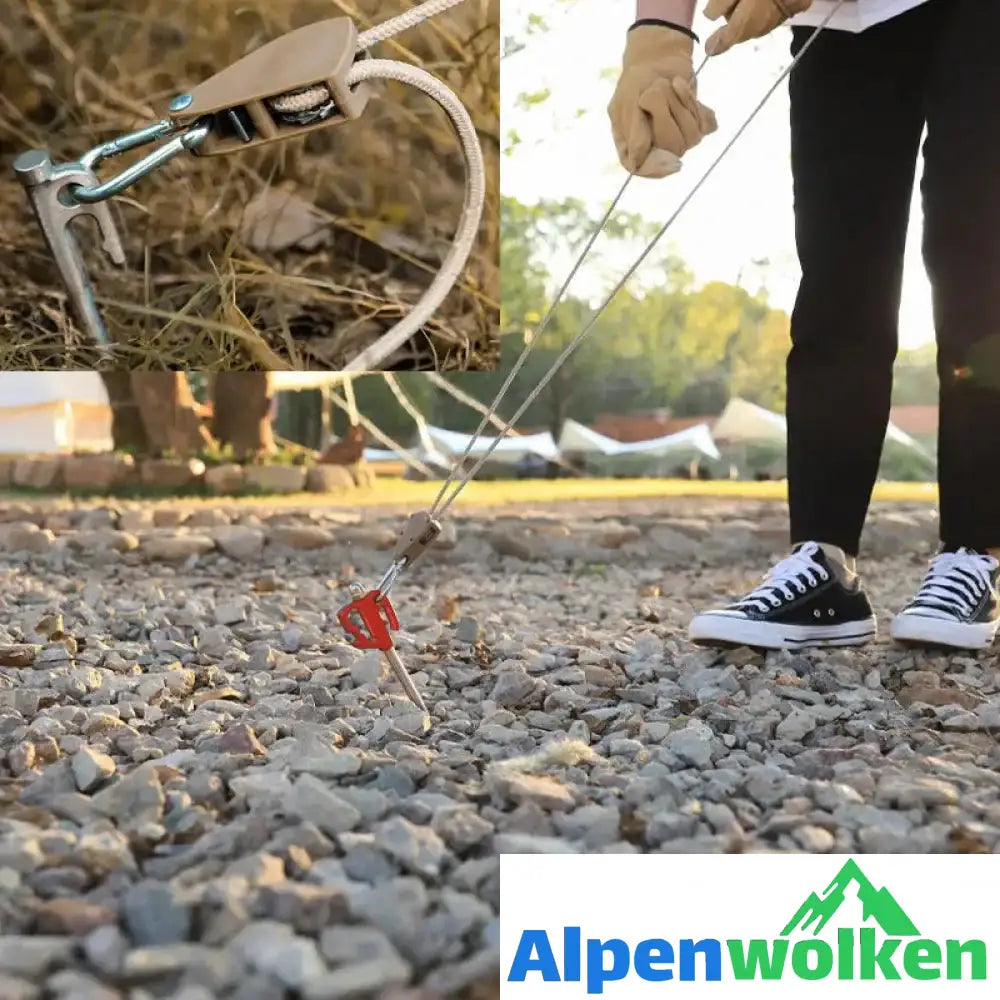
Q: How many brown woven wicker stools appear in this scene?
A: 0